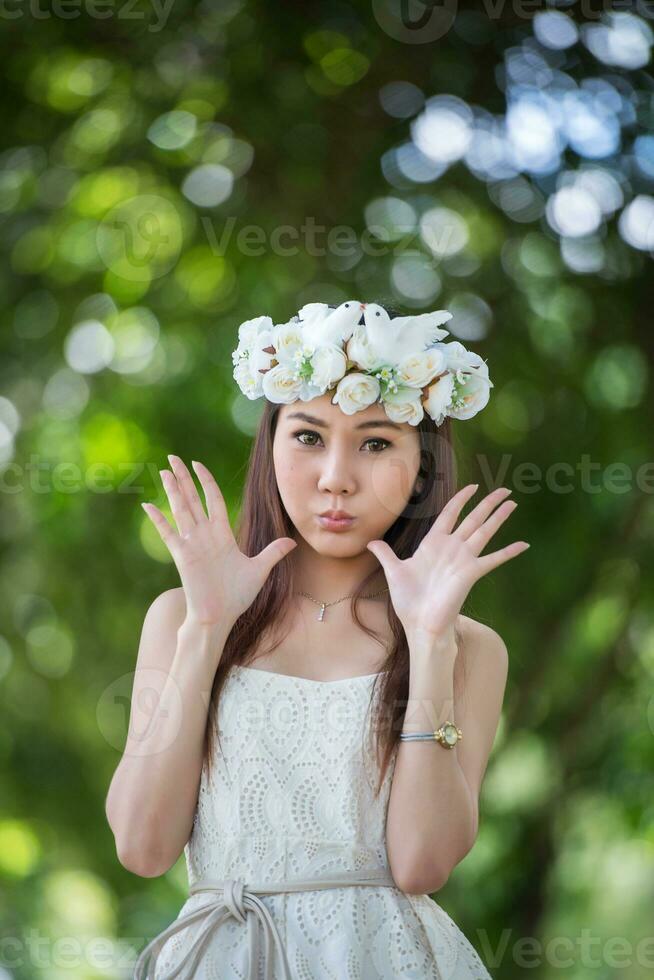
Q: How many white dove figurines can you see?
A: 2